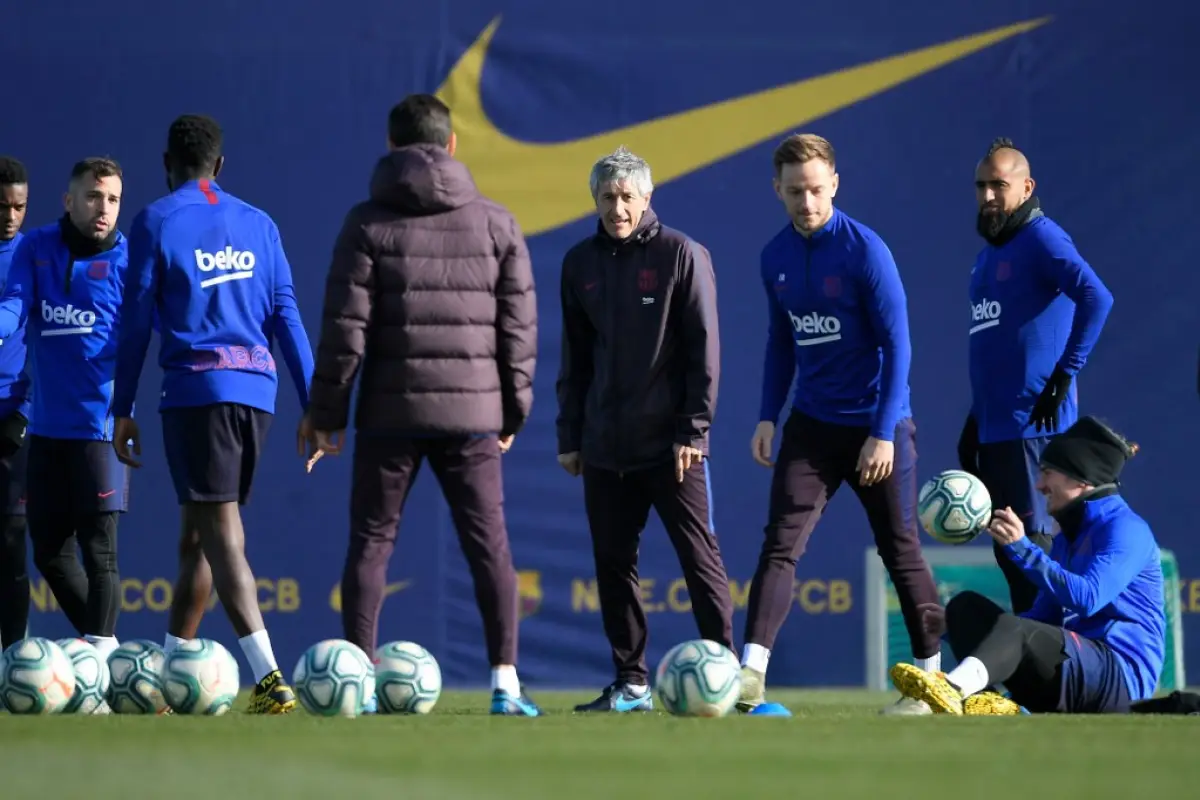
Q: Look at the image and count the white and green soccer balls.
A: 8